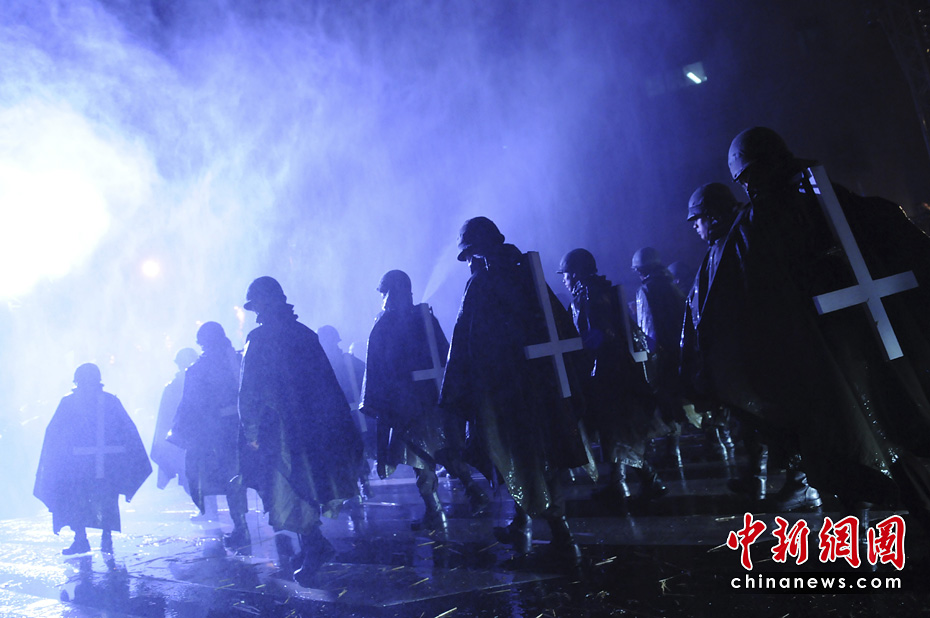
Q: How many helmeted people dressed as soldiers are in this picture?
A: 12